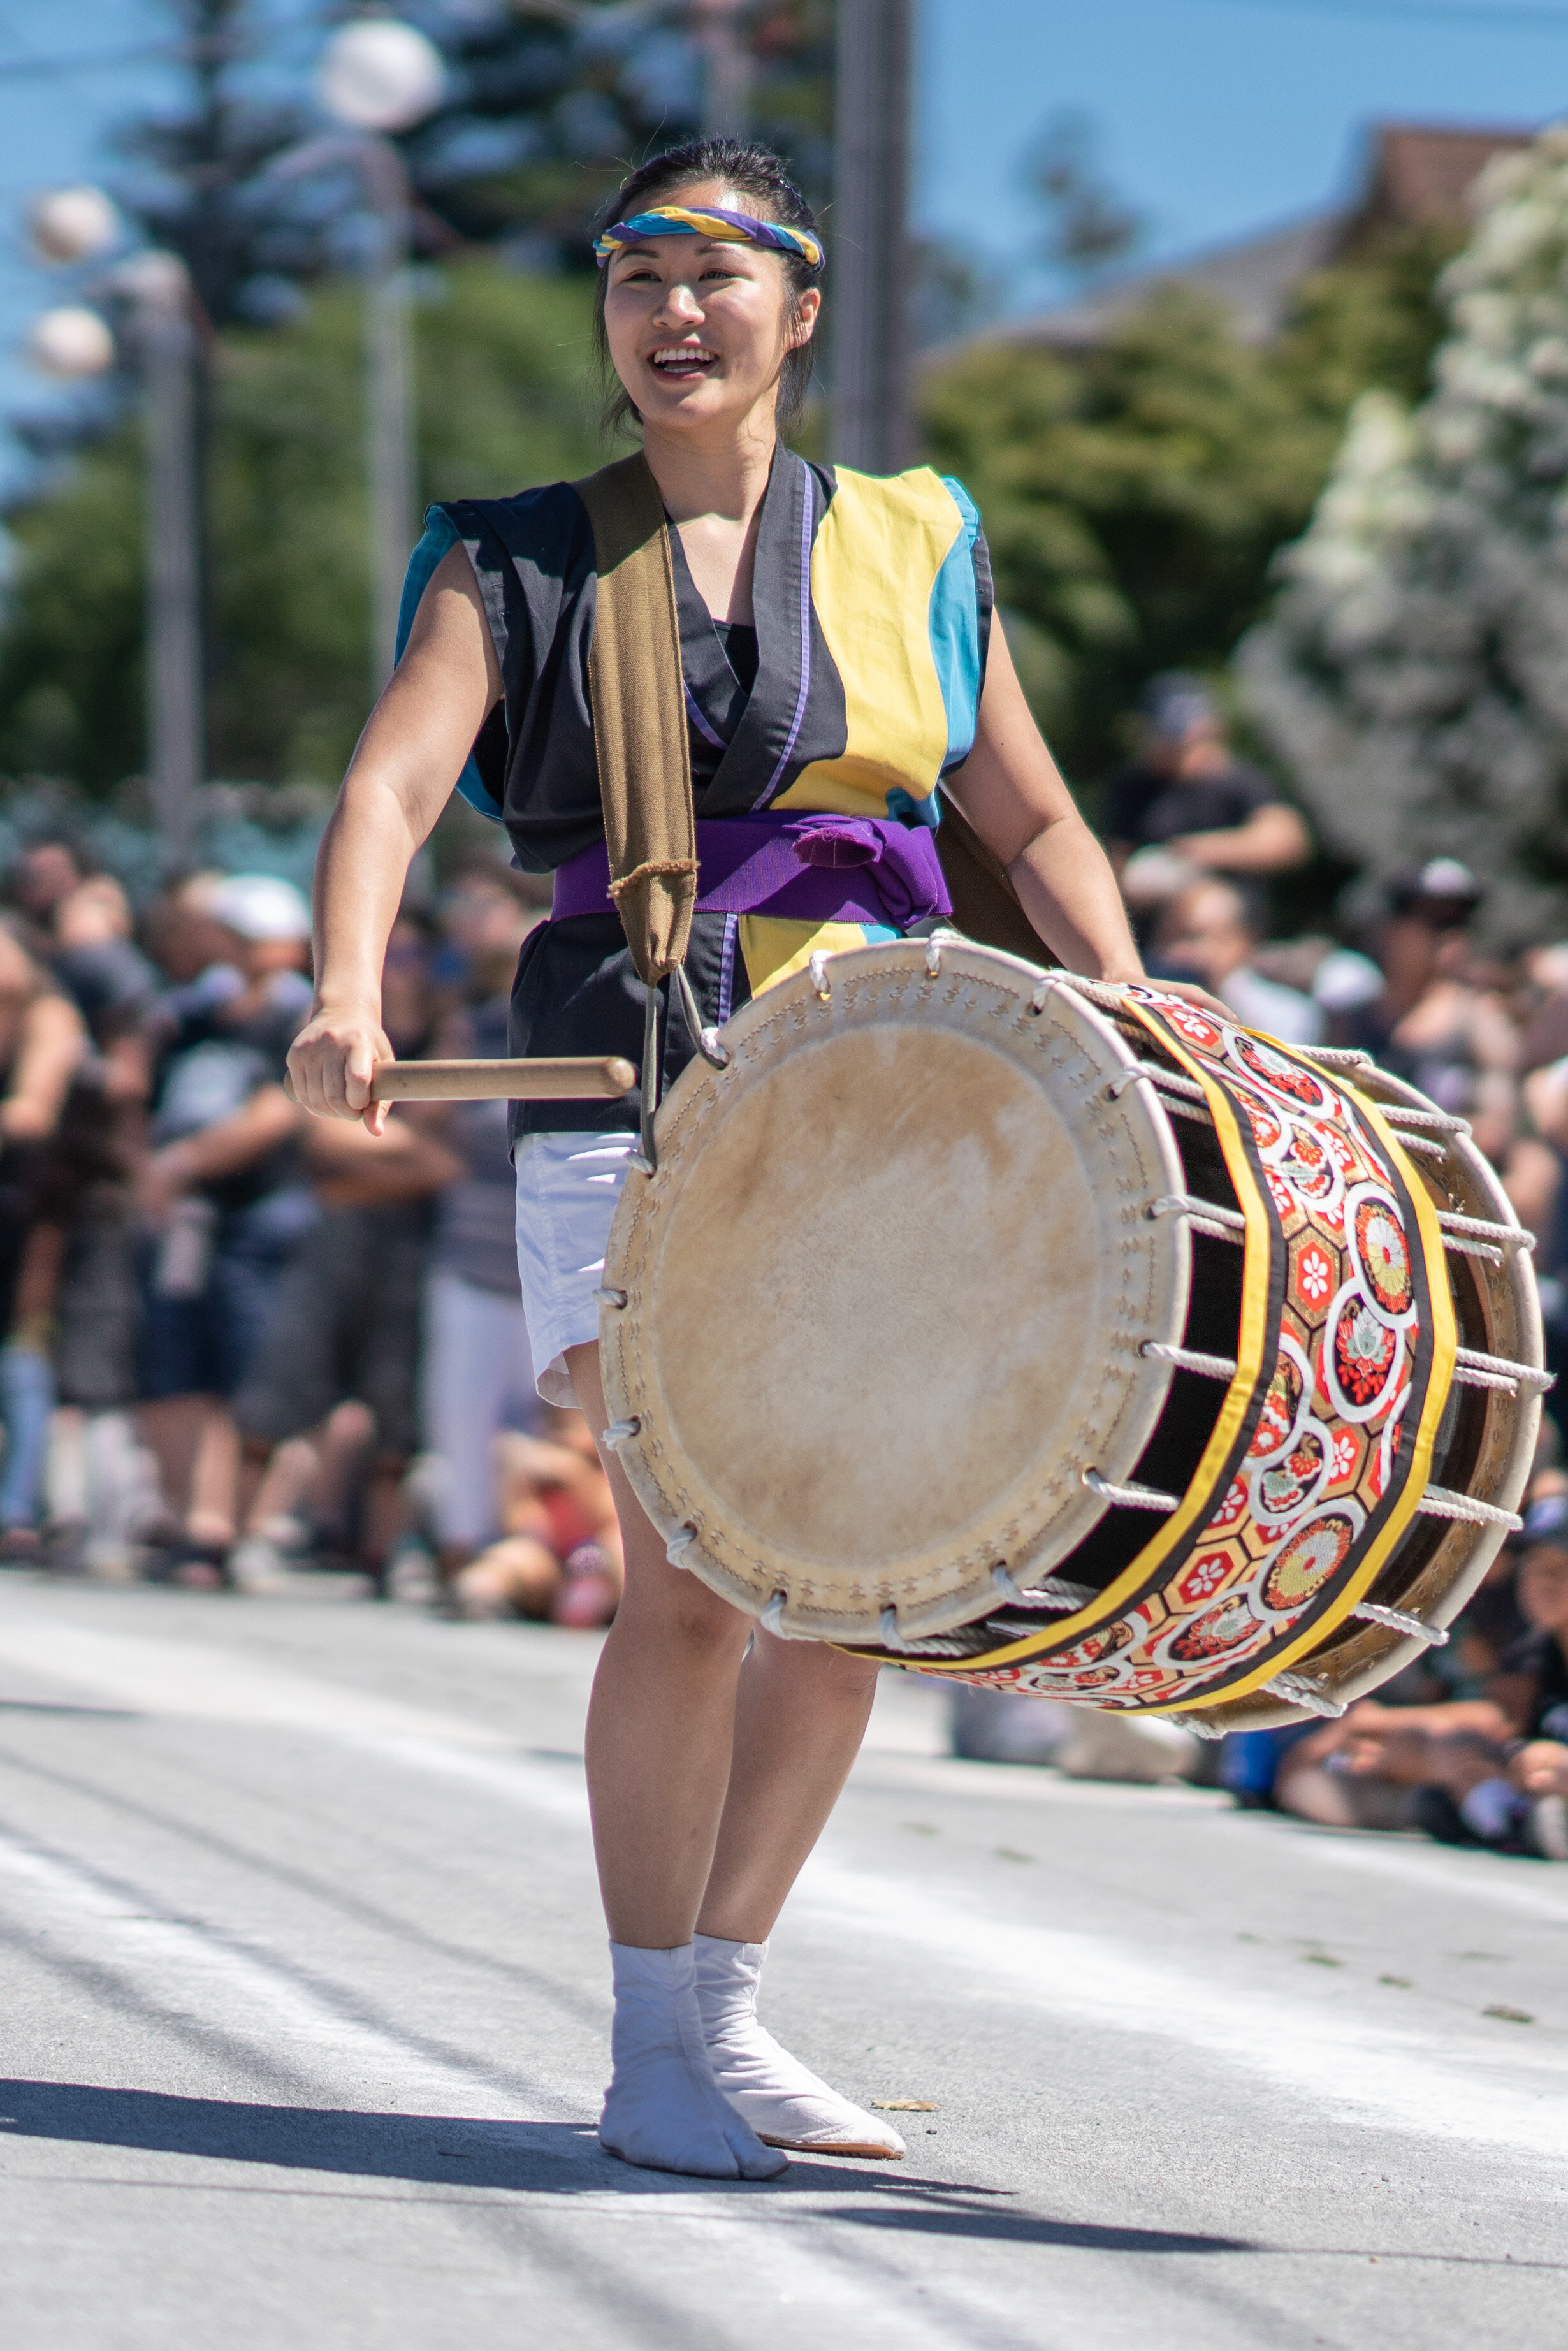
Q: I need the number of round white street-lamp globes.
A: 3